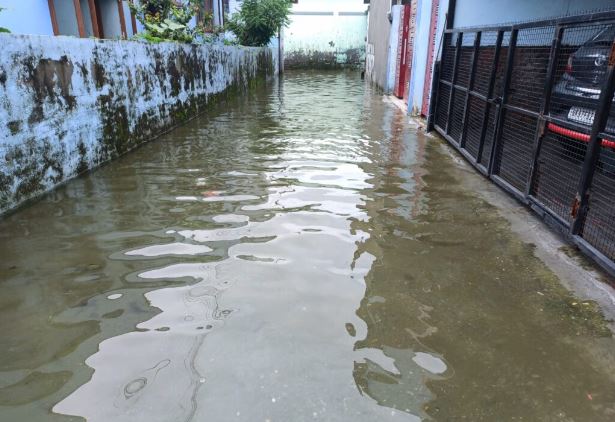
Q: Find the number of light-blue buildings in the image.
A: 2